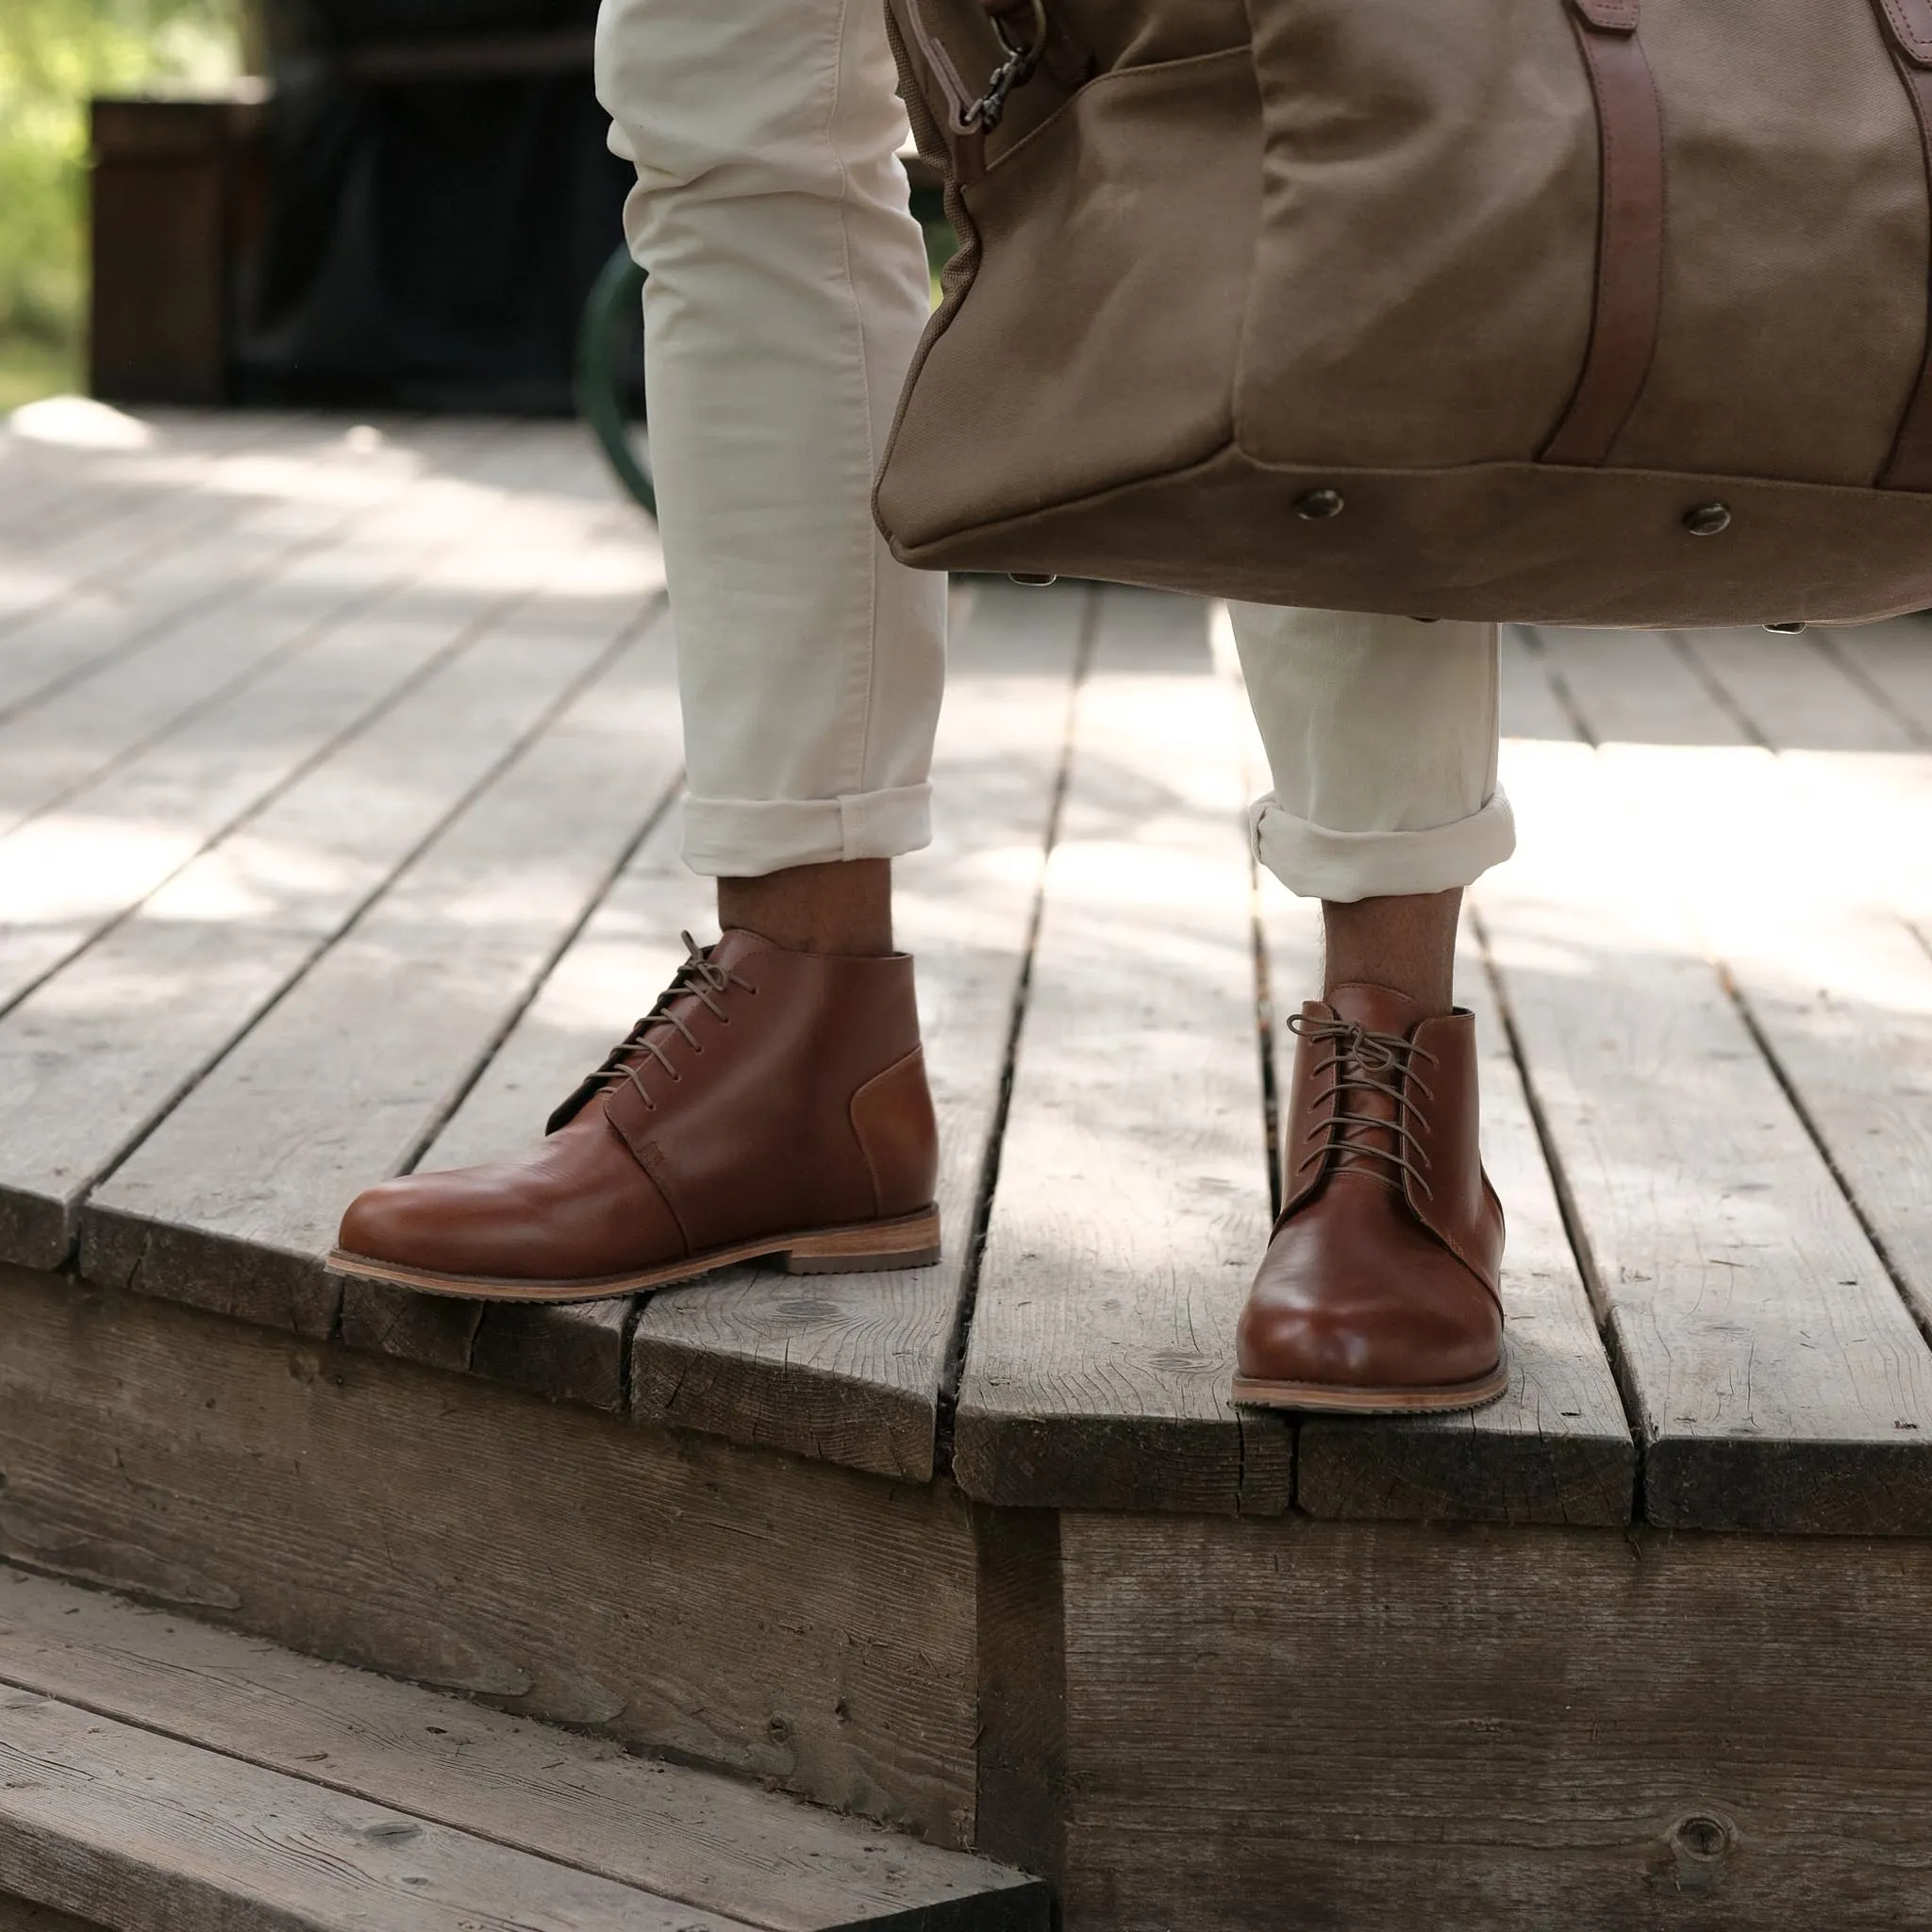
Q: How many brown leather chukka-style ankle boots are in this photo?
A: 2